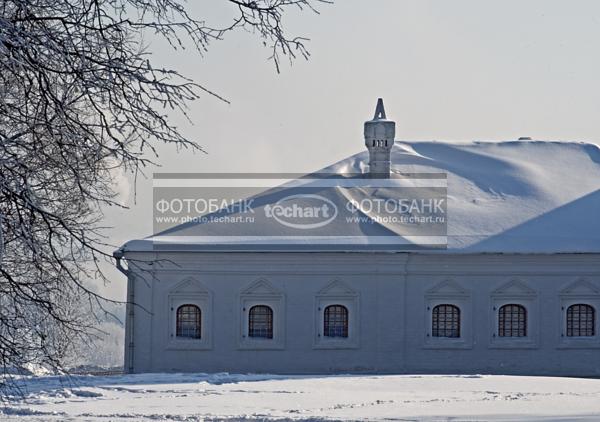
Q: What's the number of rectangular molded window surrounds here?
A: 6